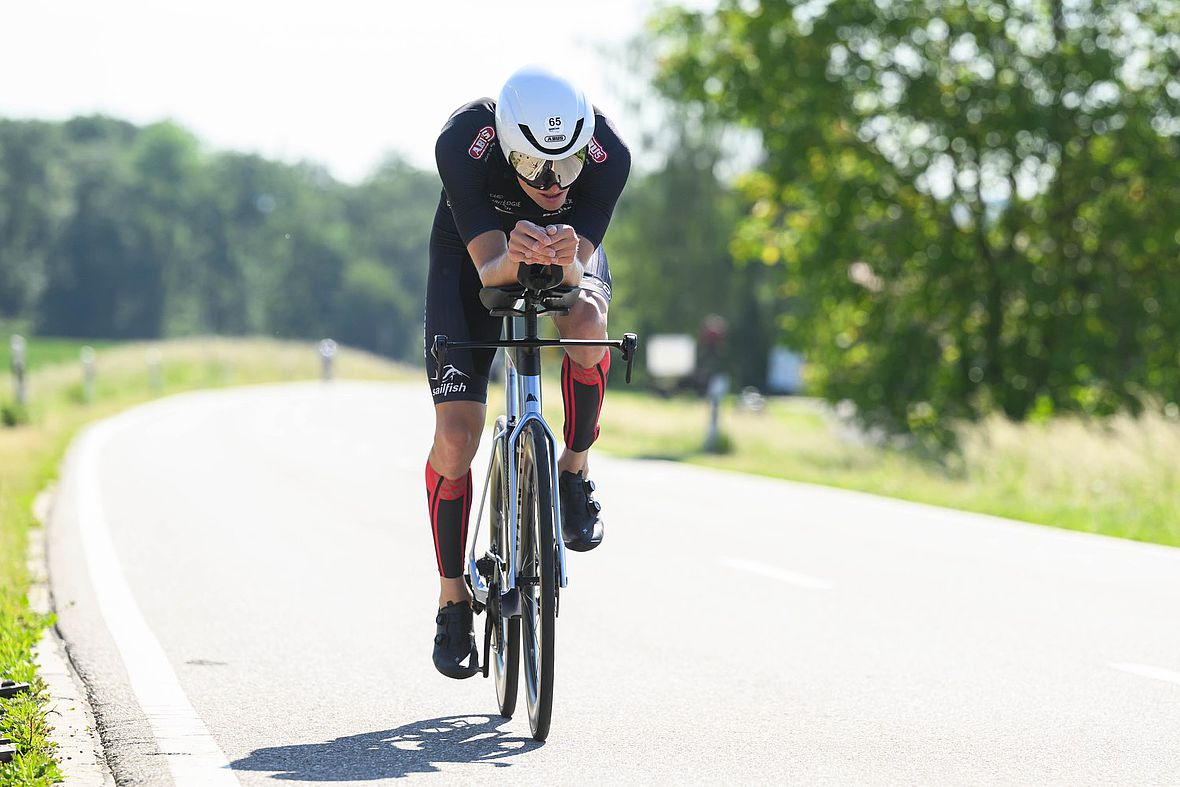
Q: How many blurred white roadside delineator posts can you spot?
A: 5